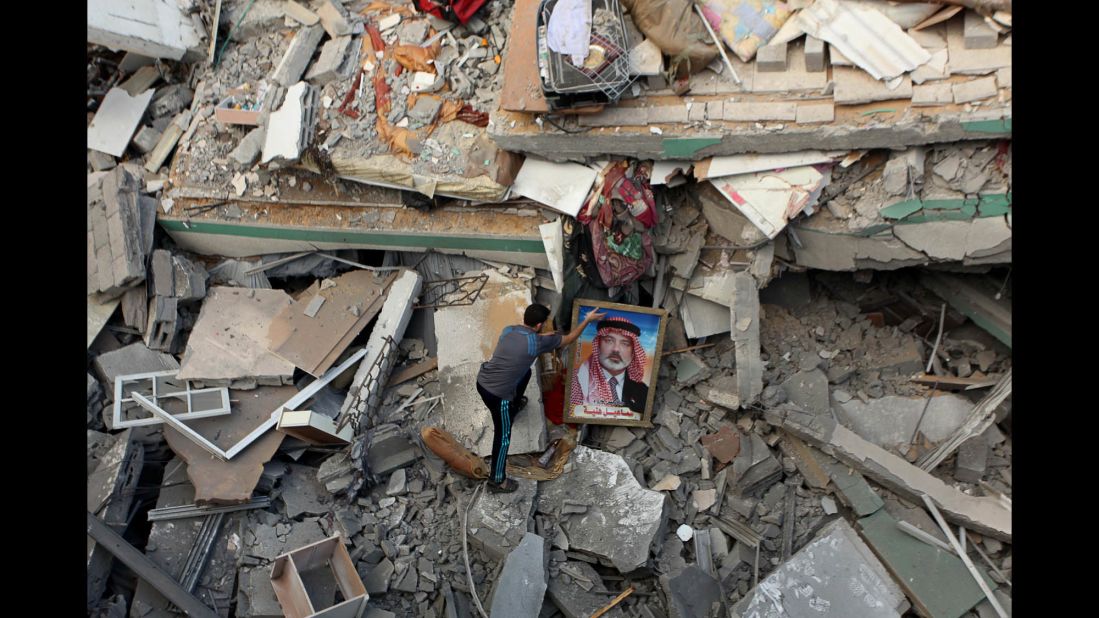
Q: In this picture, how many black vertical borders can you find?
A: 2